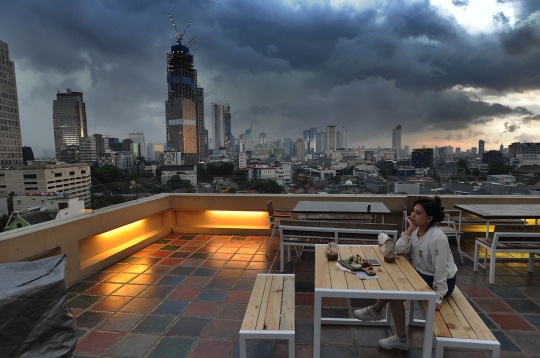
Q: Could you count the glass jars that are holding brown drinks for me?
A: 2